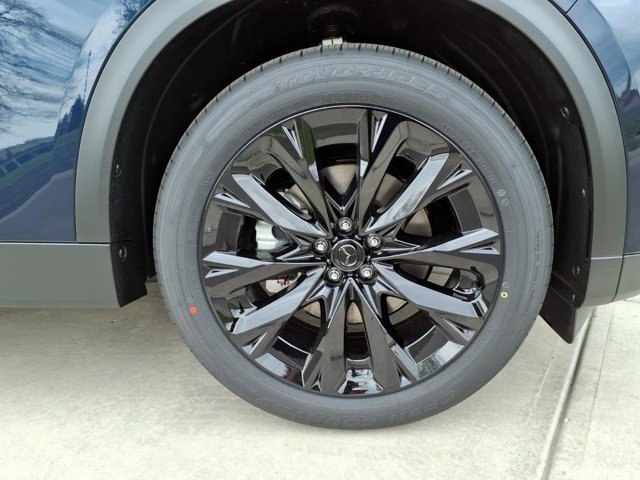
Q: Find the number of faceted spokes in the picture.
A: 10